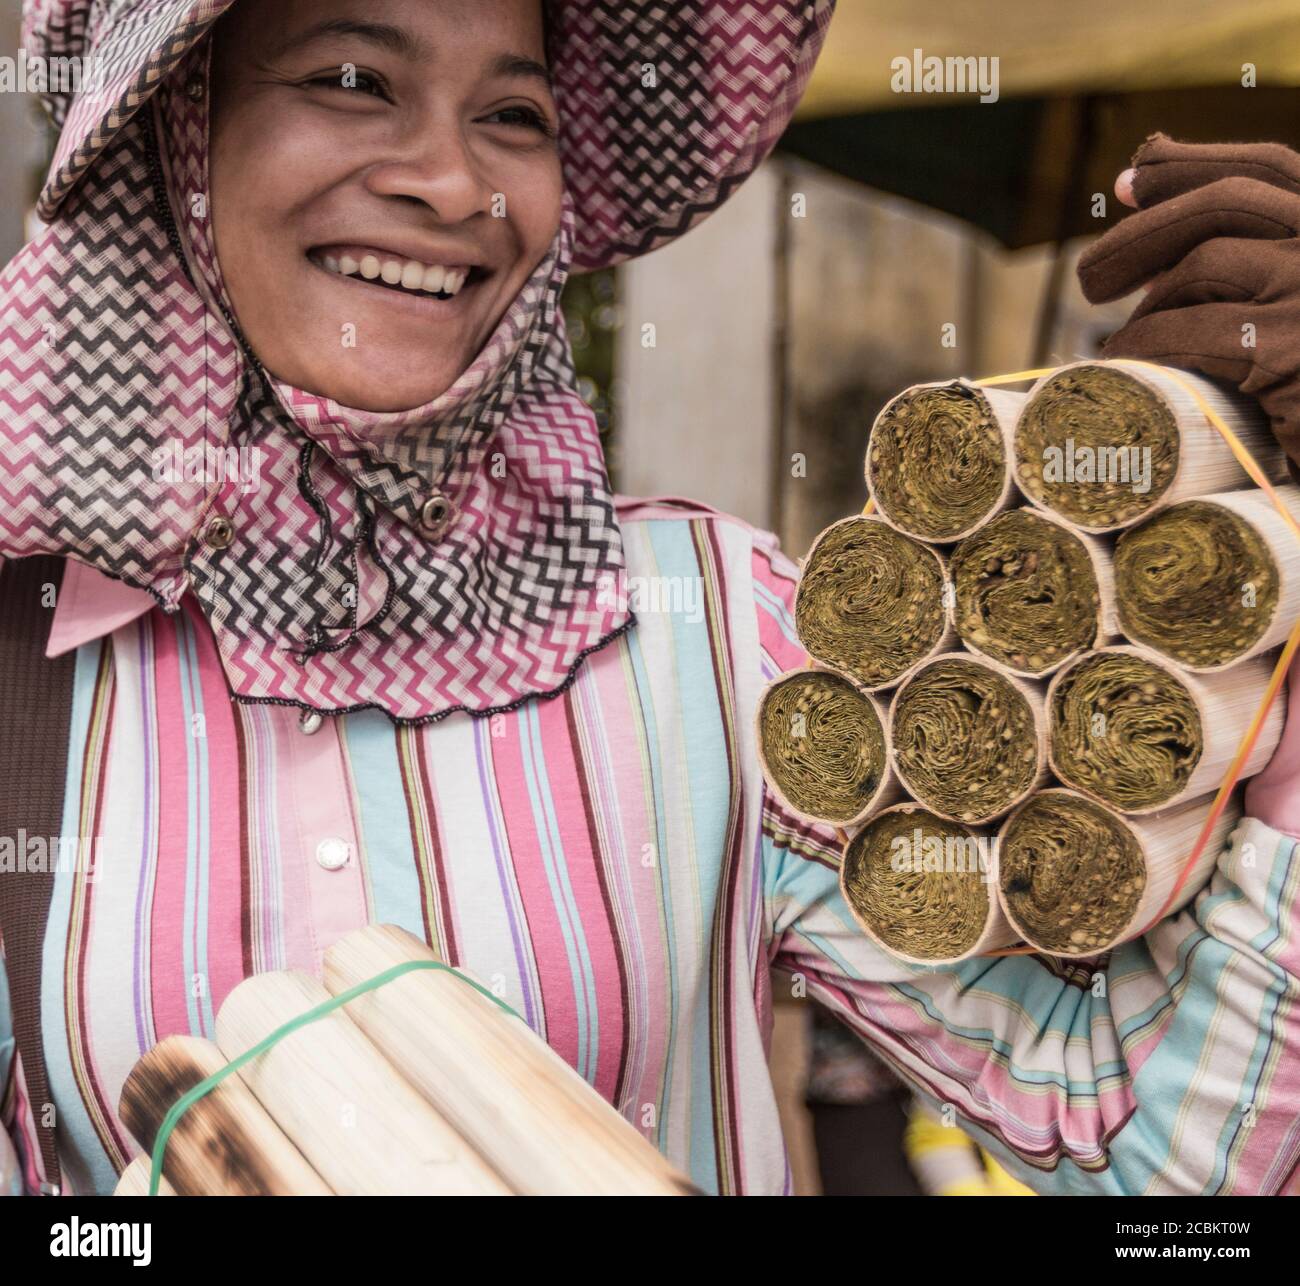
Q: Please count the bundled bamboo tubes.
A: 14